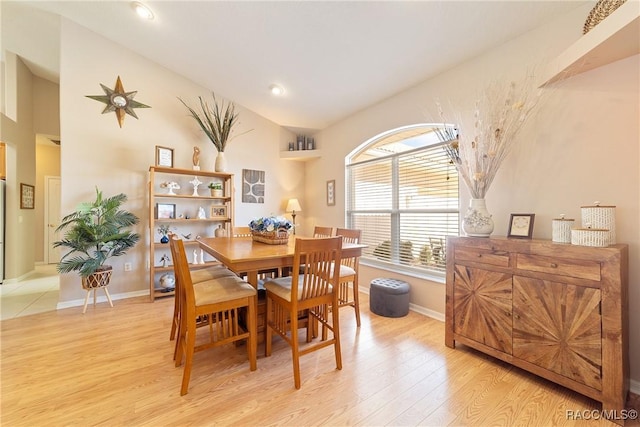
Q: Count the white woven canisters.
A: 3